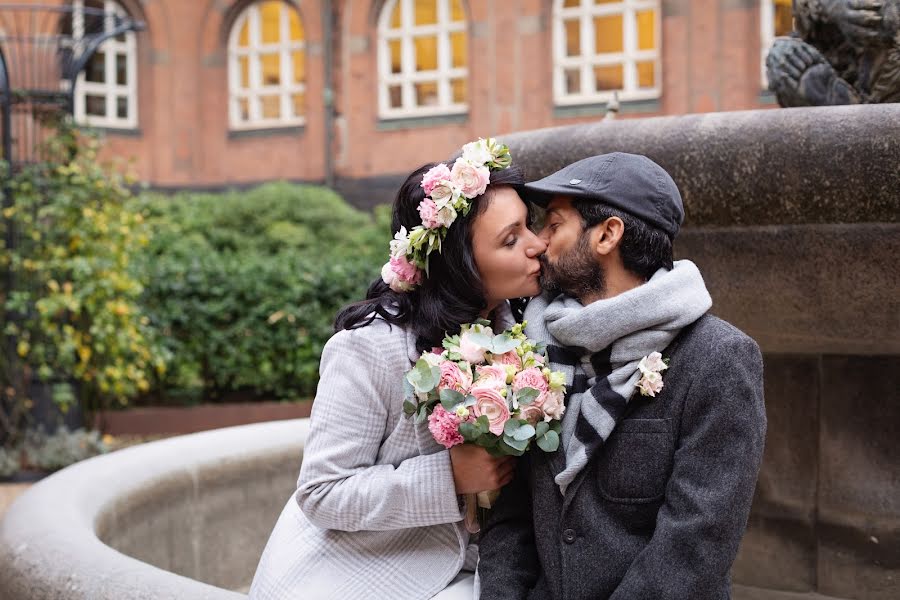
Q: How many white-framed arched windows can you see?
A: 5